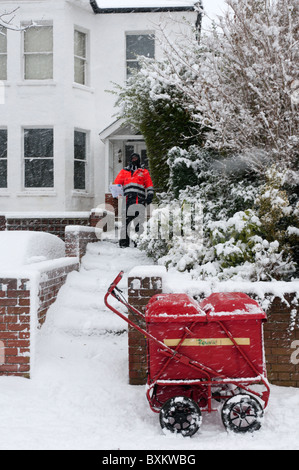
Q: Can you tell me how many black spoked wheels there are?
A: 2